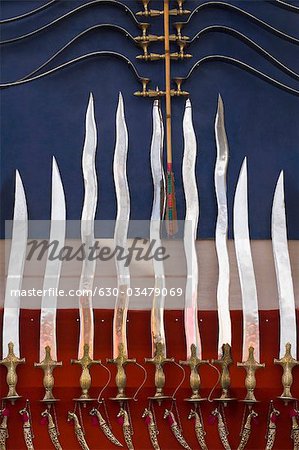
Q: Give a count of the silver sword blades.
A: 9